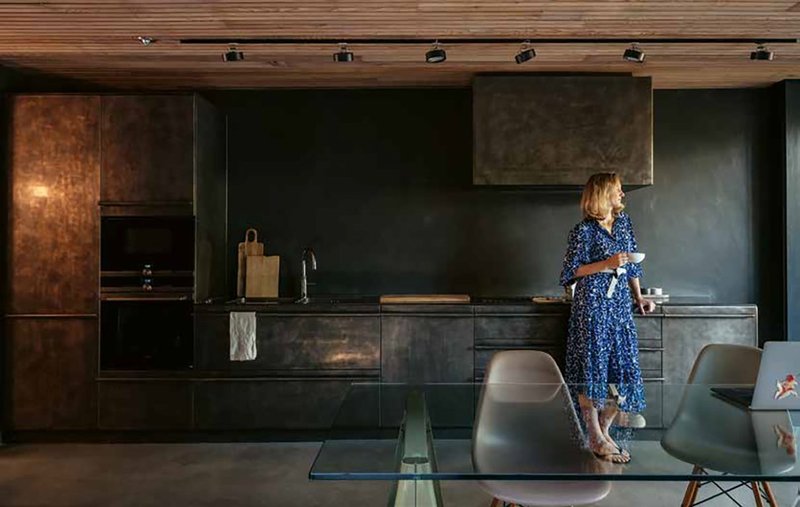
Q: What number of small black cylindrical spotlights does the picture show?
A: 6